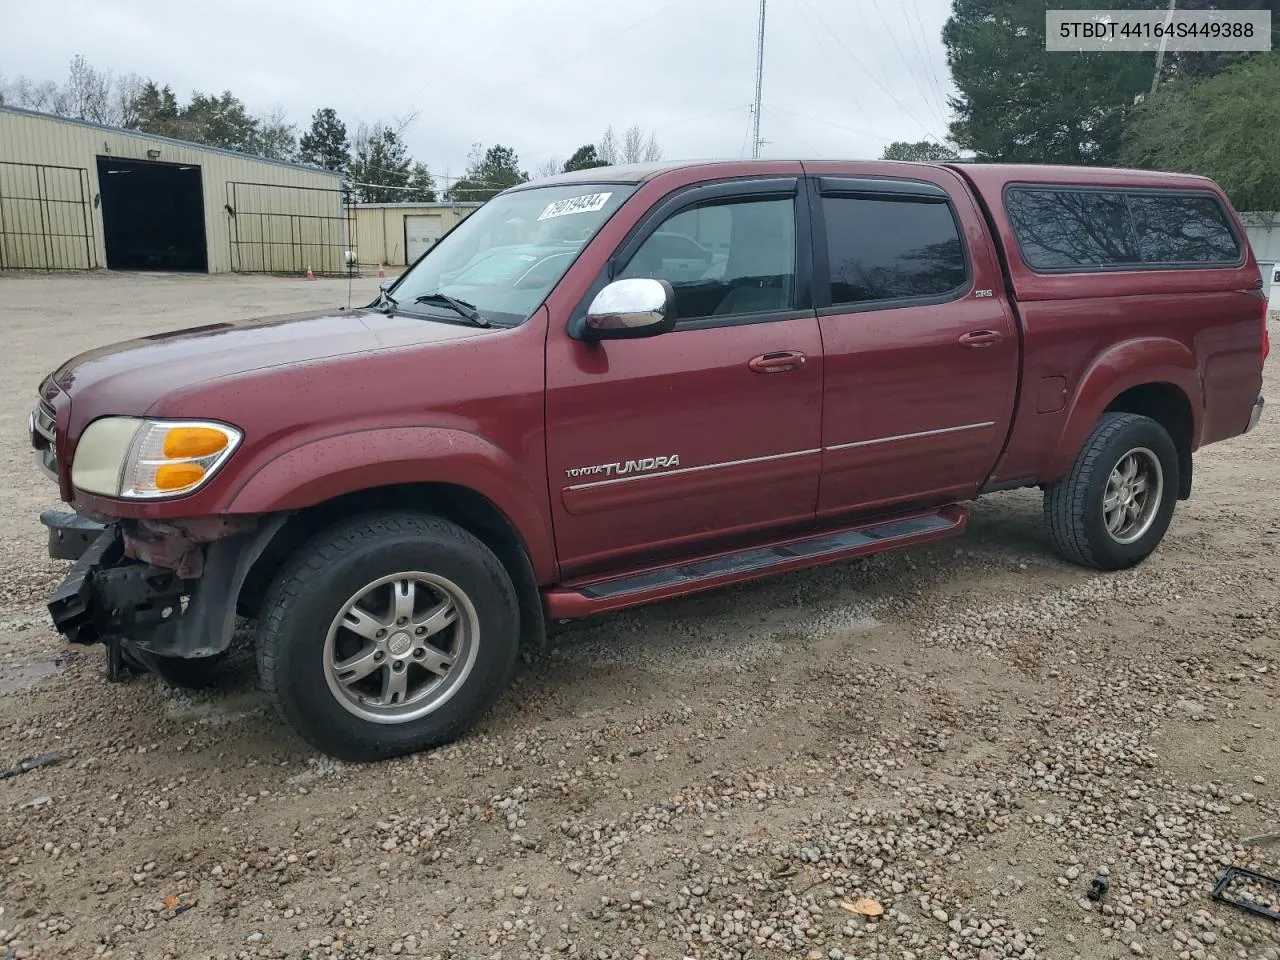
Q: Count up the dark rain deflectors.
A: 2